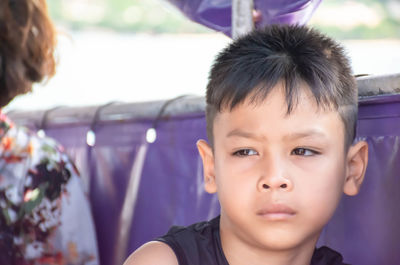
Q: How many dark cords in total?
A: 3